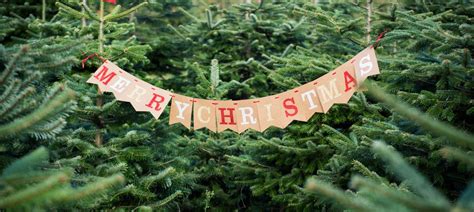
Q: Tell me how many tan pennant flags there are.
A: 14